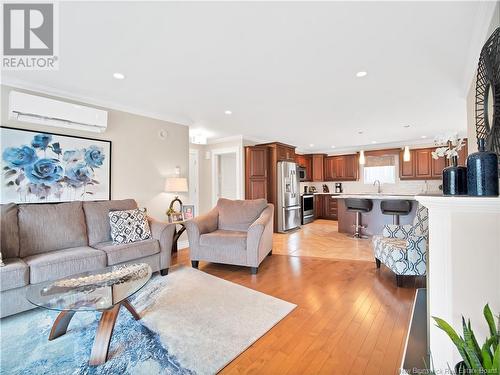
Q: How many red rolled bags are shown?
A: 0